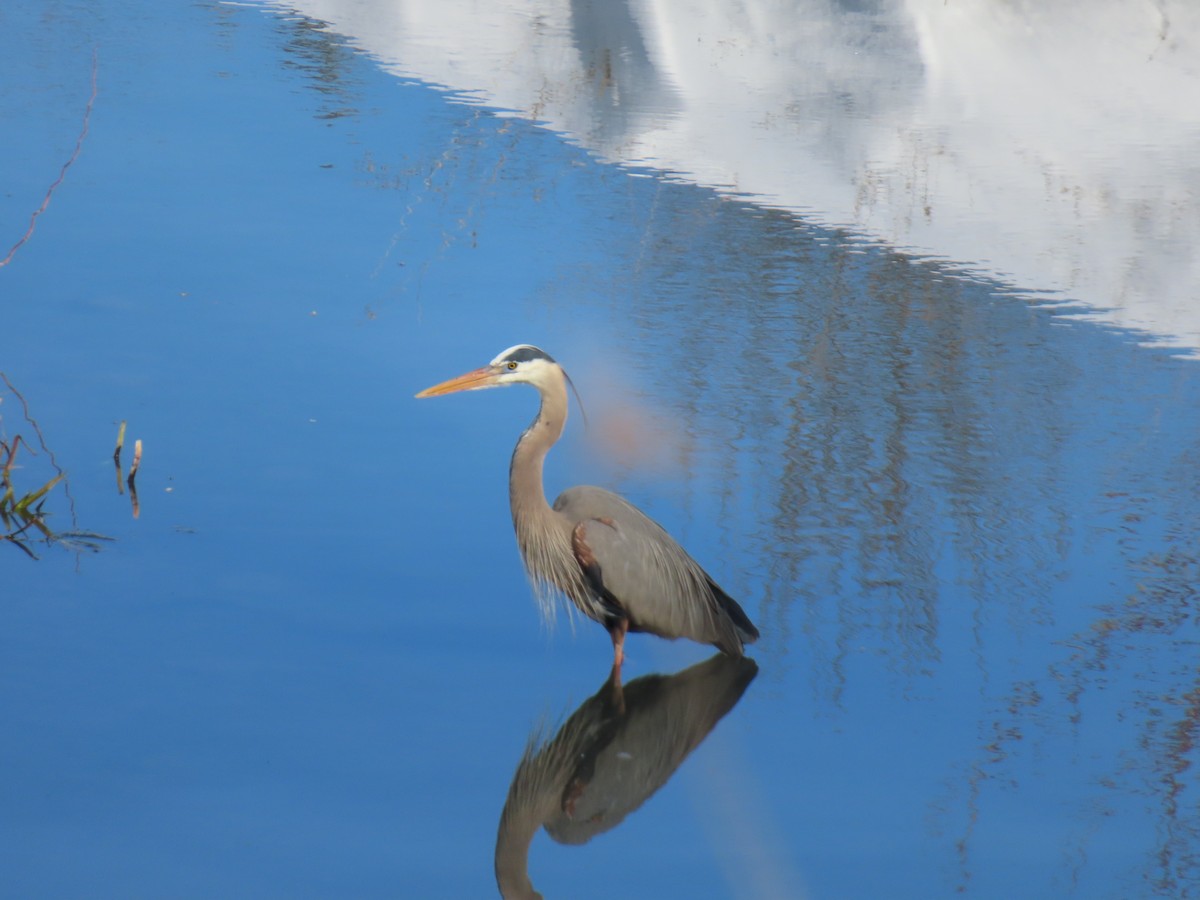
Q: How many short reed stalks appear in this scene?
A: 2